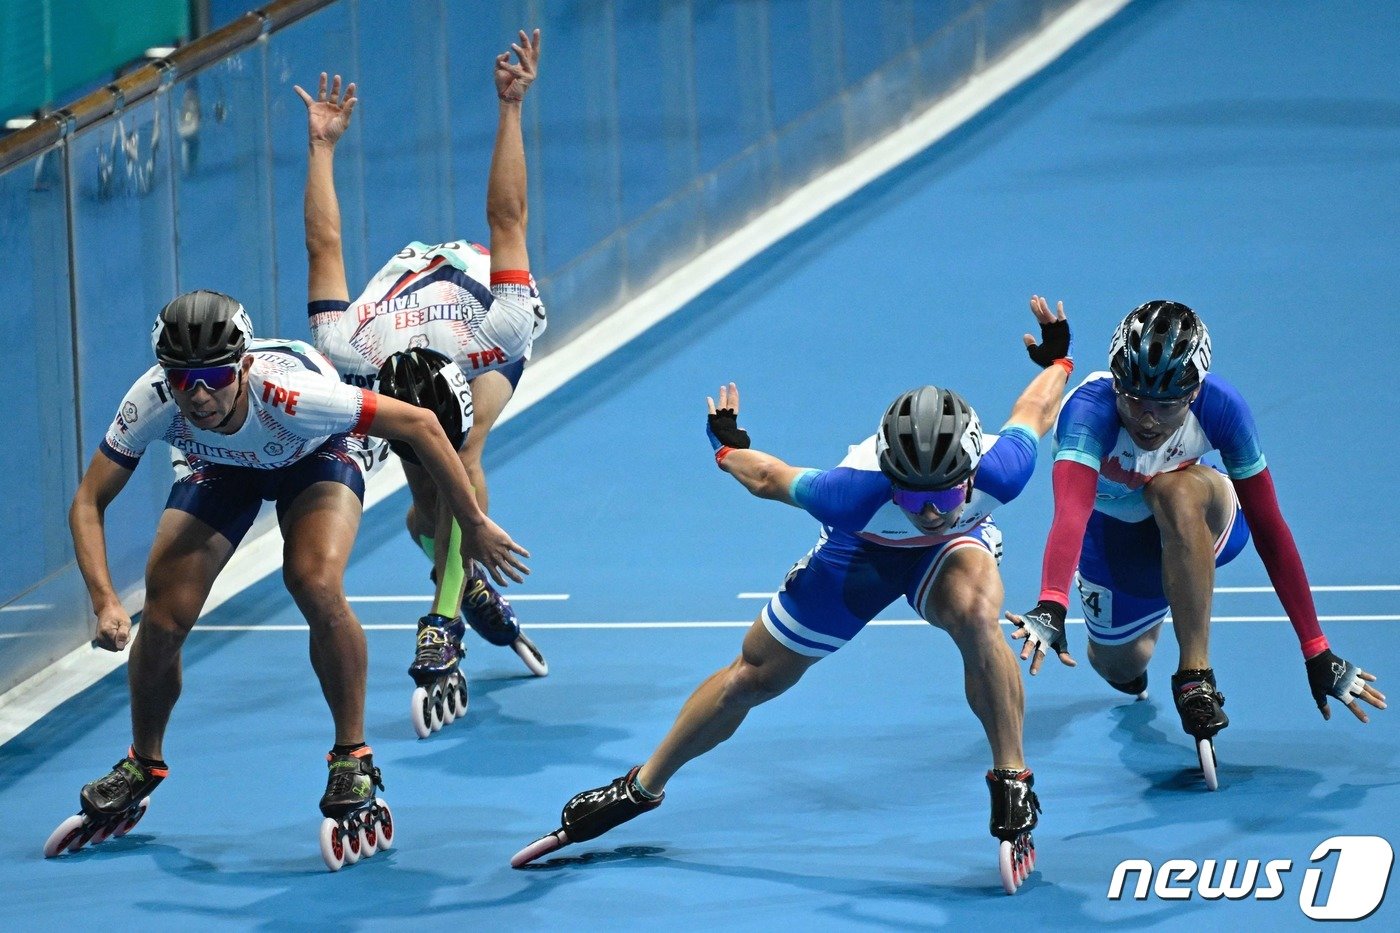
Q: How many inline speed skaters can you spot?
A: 4